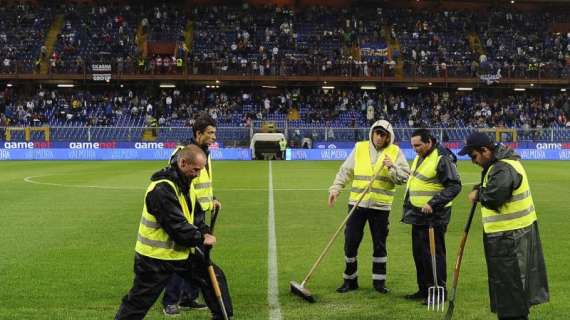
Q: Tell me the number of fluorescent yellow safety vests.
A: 5